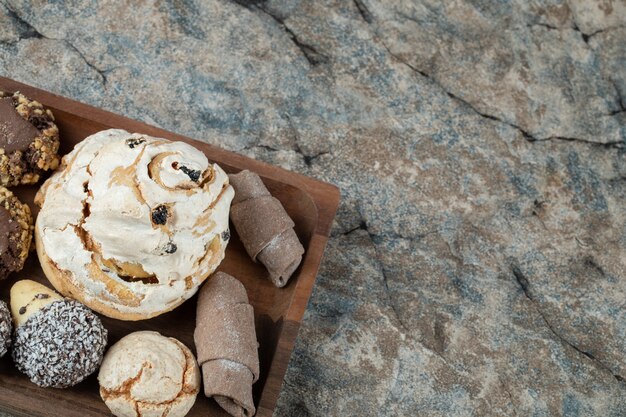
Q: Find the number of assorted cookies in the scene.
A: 8